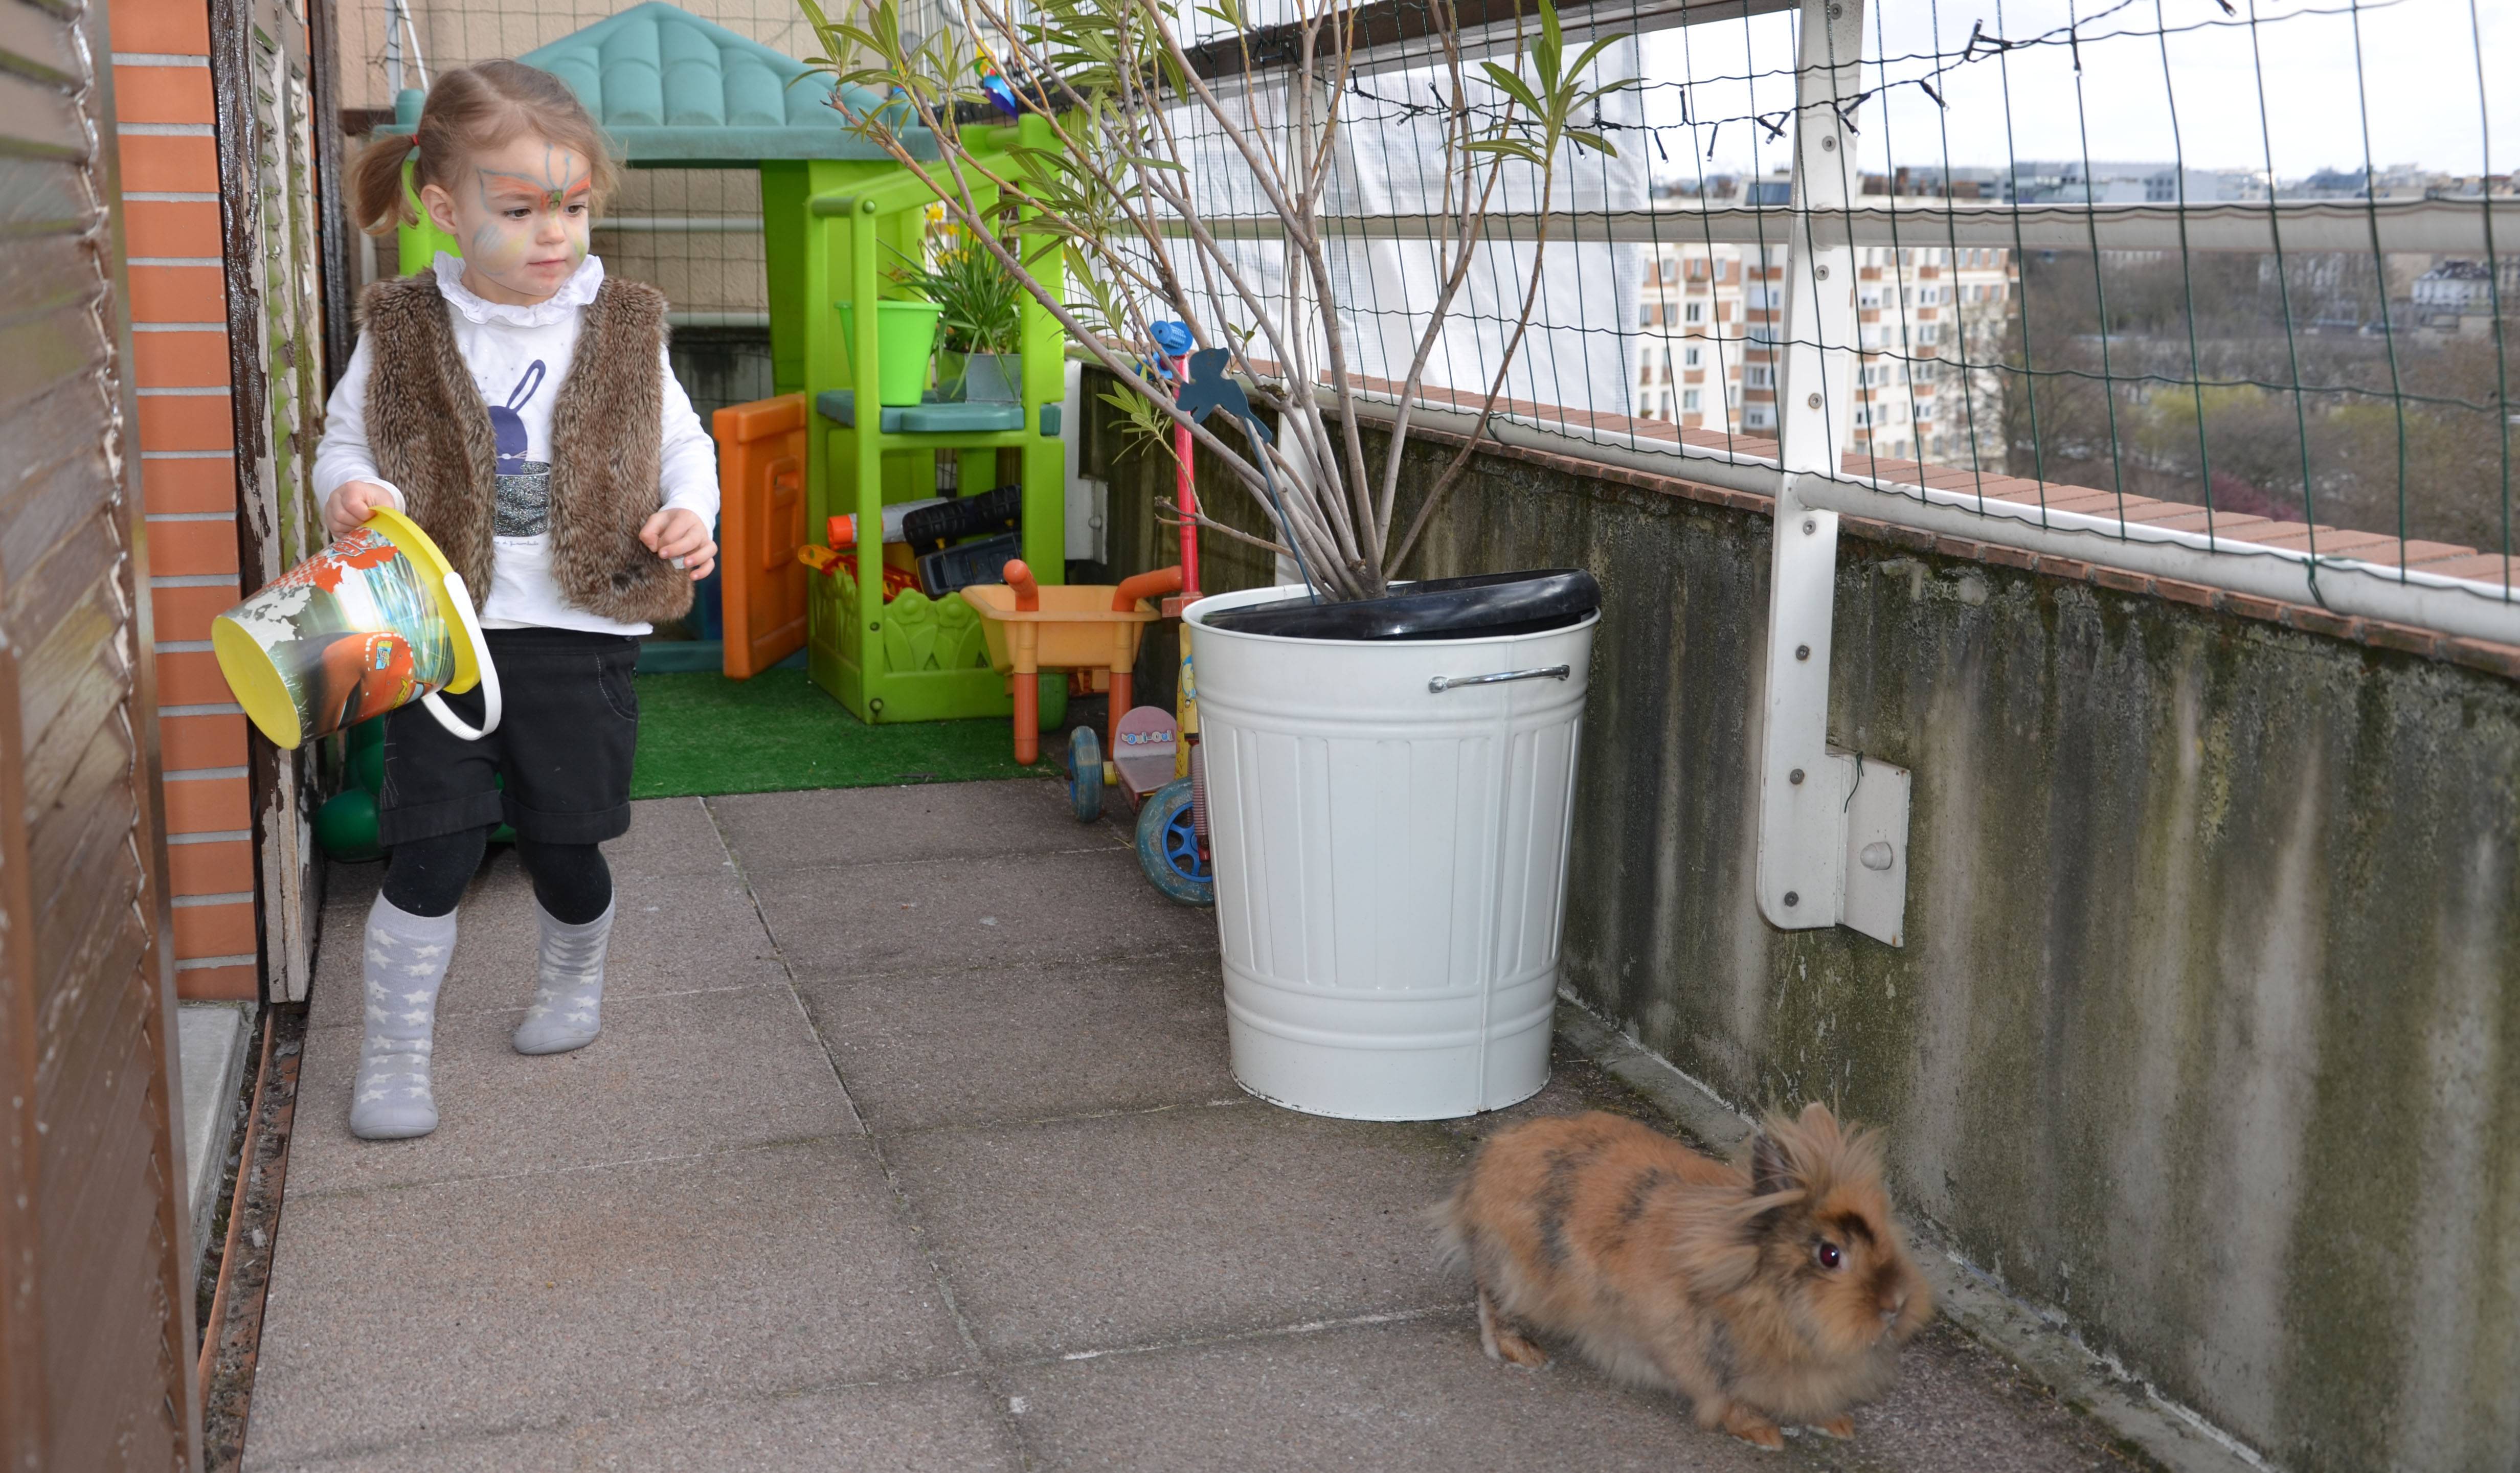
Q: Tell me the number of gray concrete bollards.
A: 0